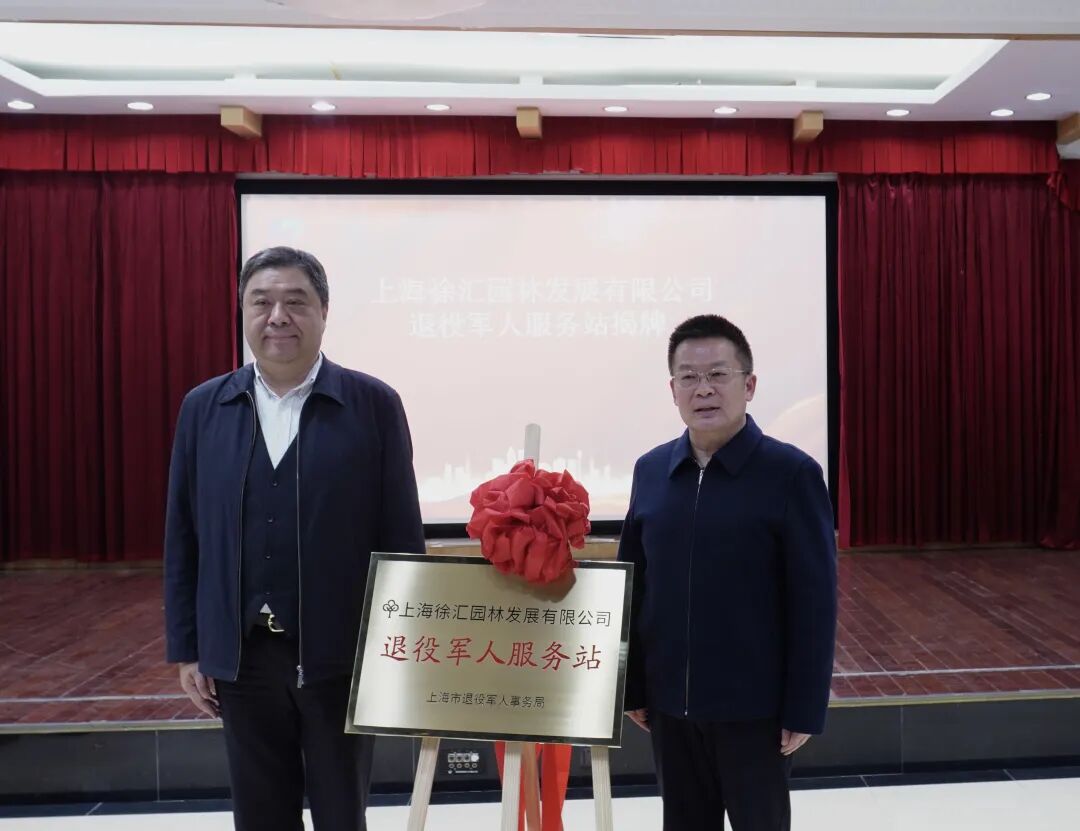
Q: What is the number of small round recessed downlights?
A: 9